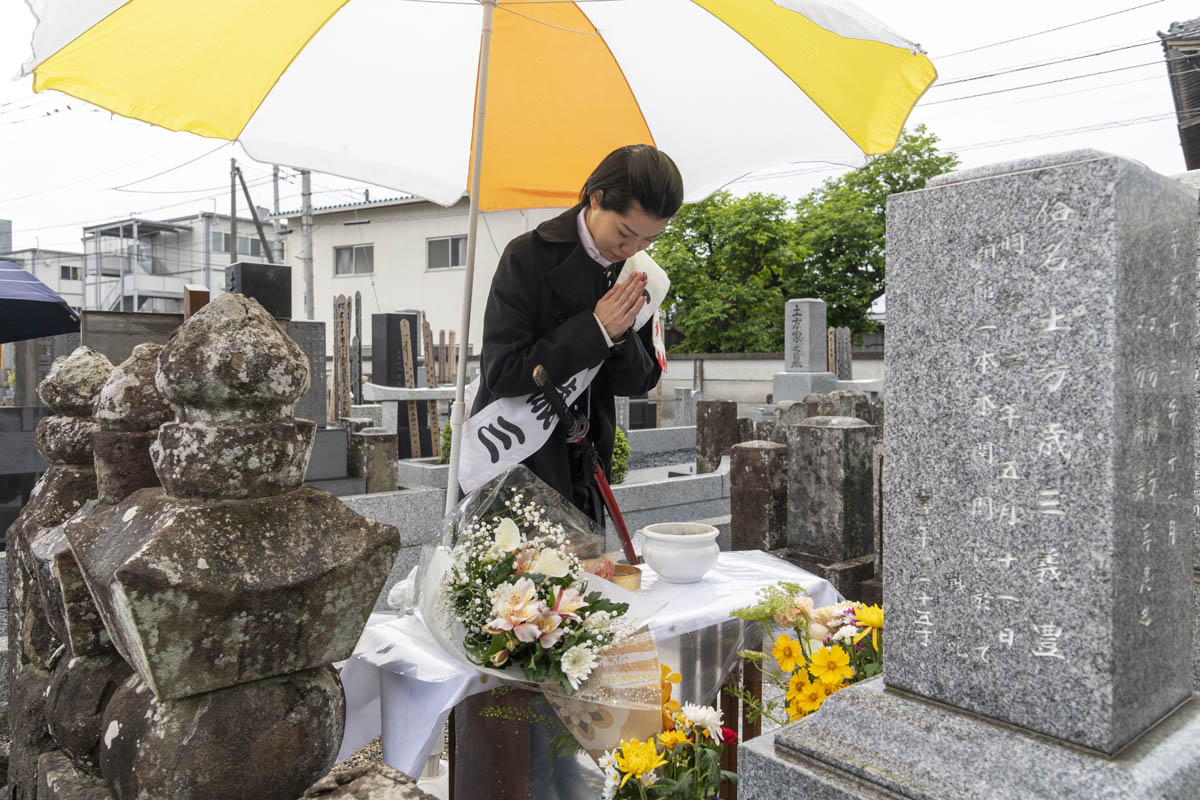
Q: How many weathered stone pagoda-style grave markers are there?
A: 3